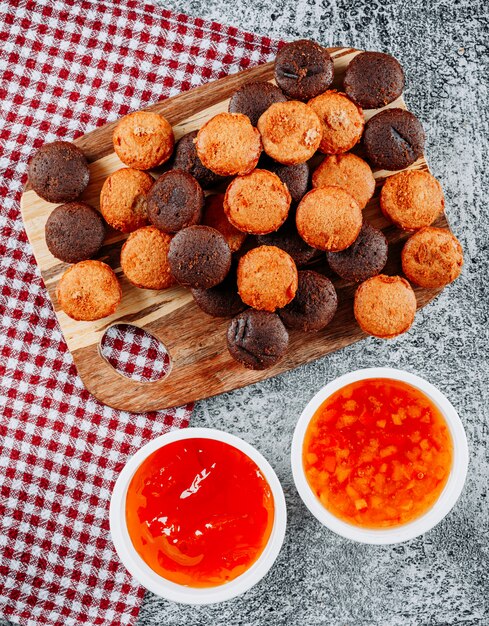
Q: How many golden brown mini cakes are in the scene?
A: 15